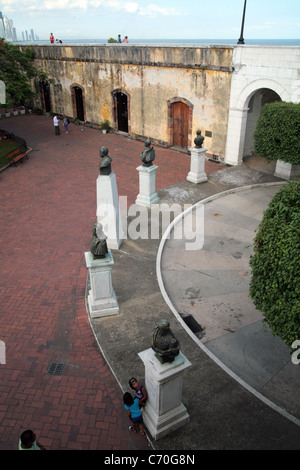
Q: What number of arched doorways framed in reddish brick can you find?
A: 4